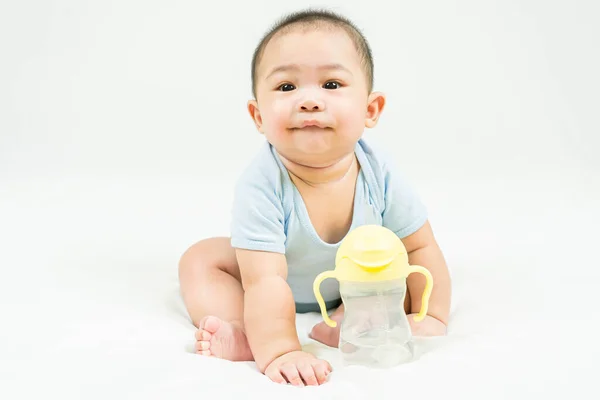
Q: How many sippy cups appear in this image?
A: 1